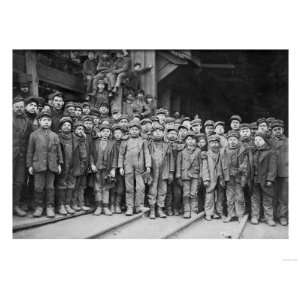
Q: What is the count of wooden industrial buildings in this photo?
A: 1